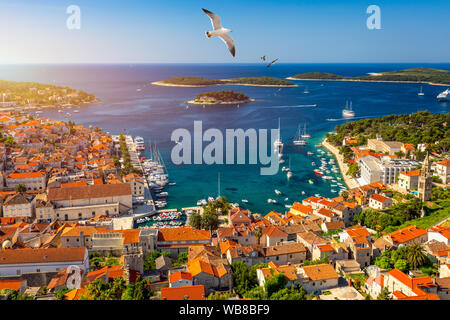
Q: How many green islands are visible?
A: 3